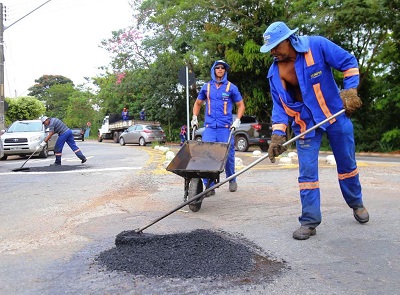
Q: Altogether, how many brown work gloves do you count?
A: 2